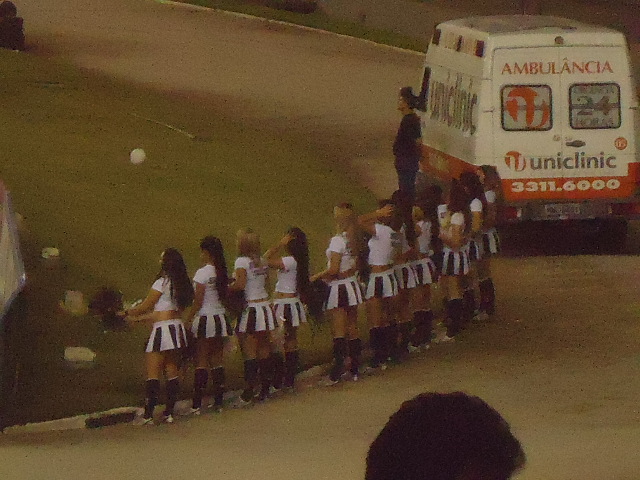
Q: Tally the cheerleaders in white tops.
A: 11